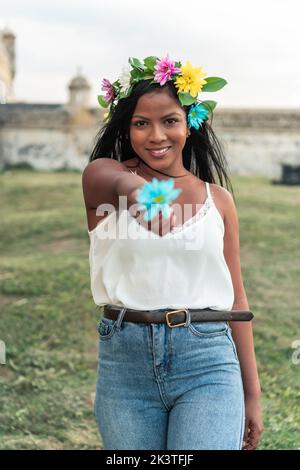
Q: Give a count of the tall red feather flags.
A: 0